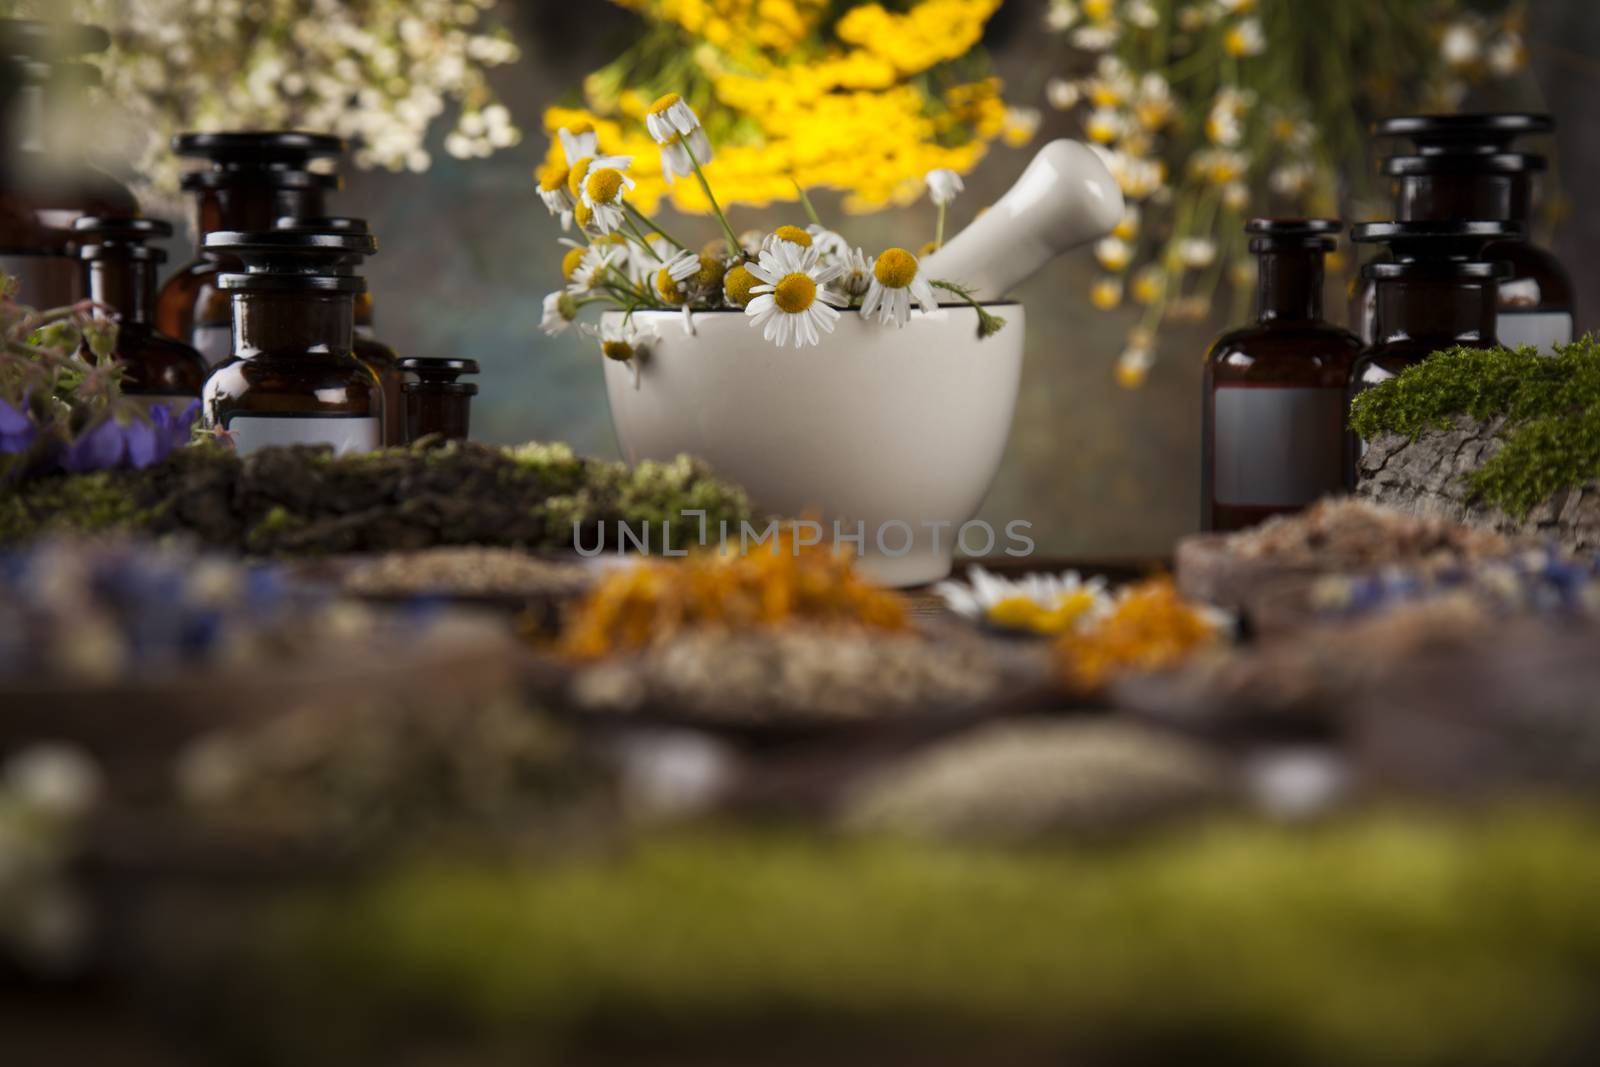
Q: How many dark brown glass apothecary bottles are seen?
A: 9